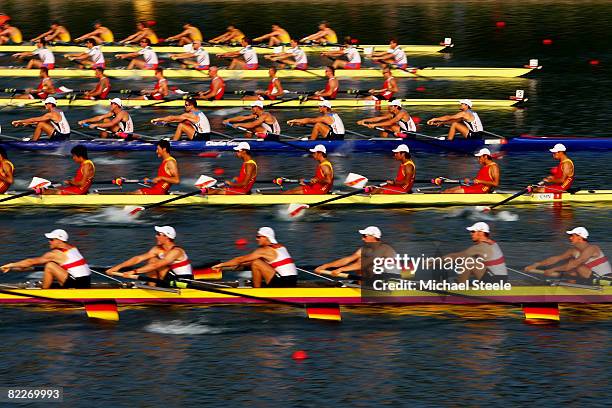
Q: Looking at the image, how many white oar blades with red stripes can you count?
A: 6